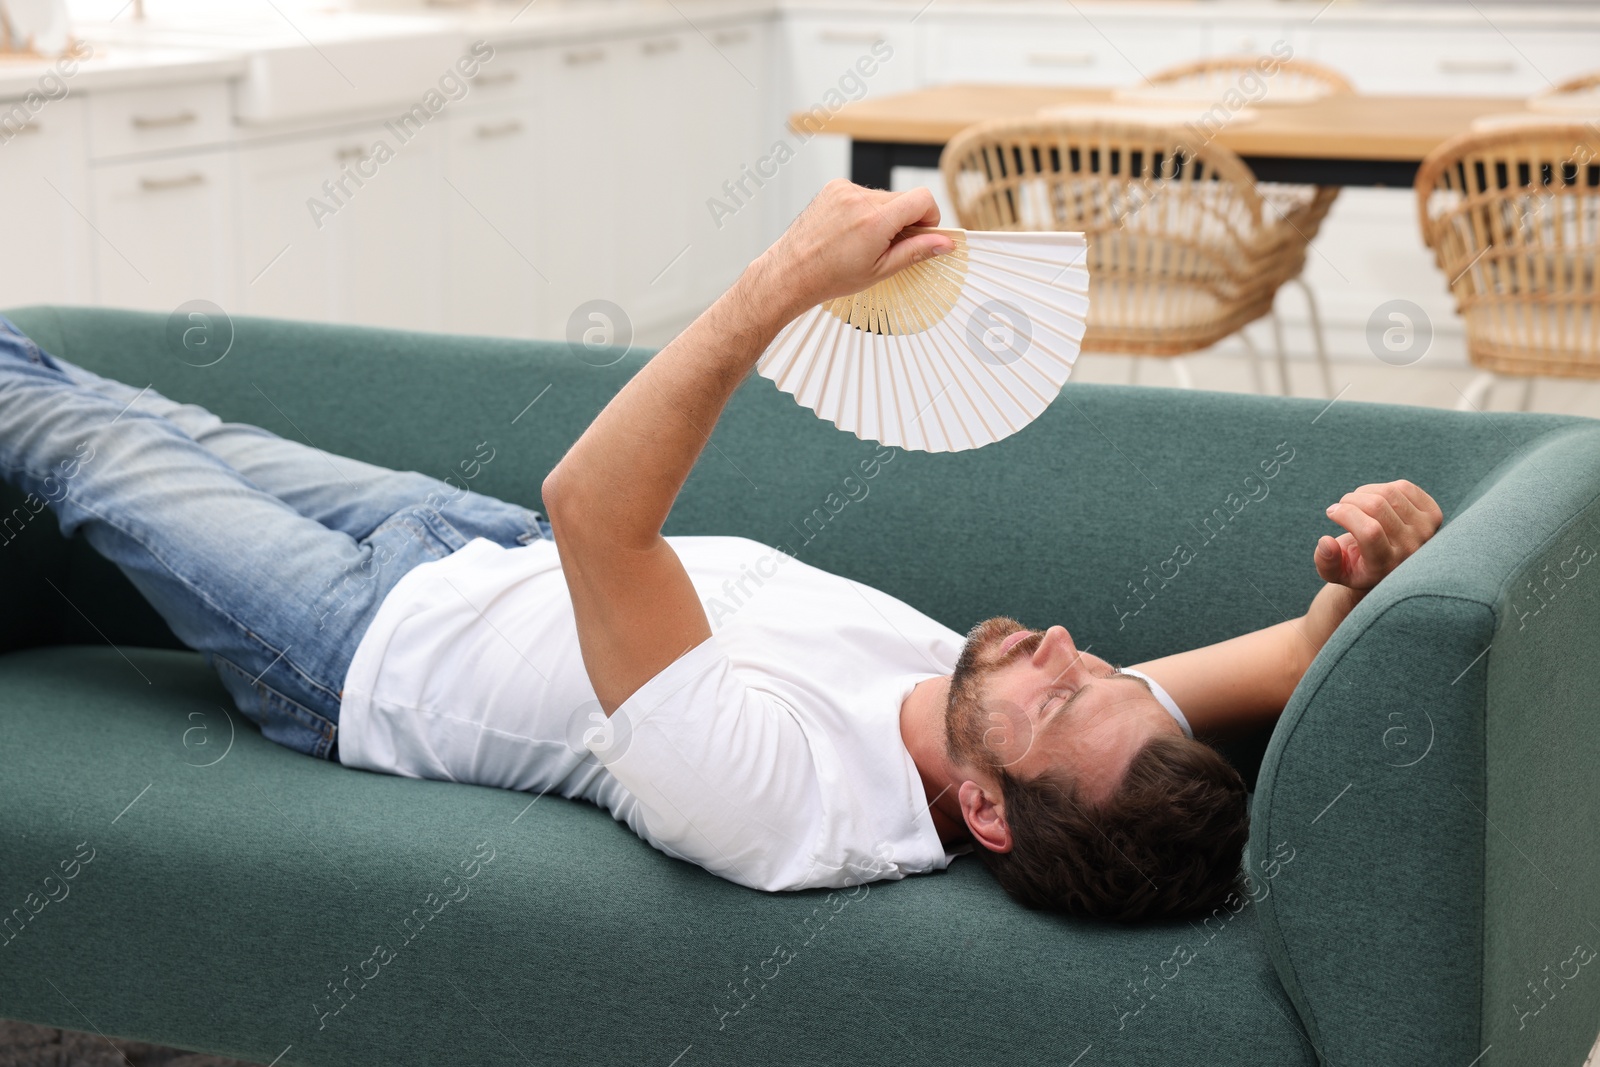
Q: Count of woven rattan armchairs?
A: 4